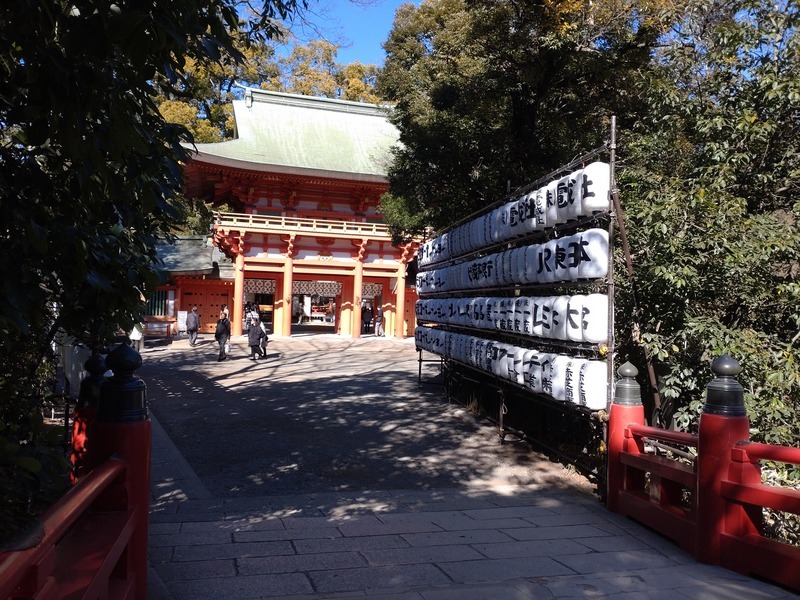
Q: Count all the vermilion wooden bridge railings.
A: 2